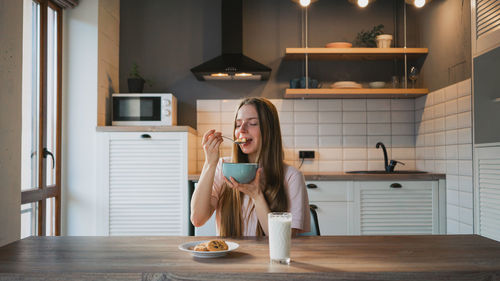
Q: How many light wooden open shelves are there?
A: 2